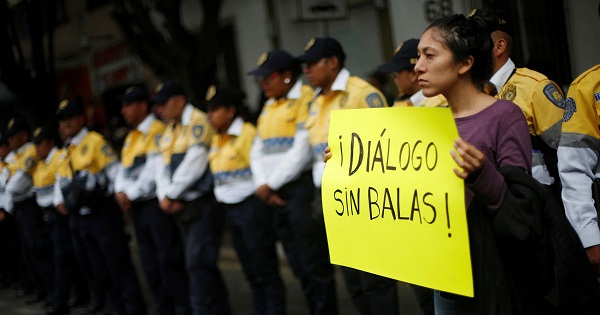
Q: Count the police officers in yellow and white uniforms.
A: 12